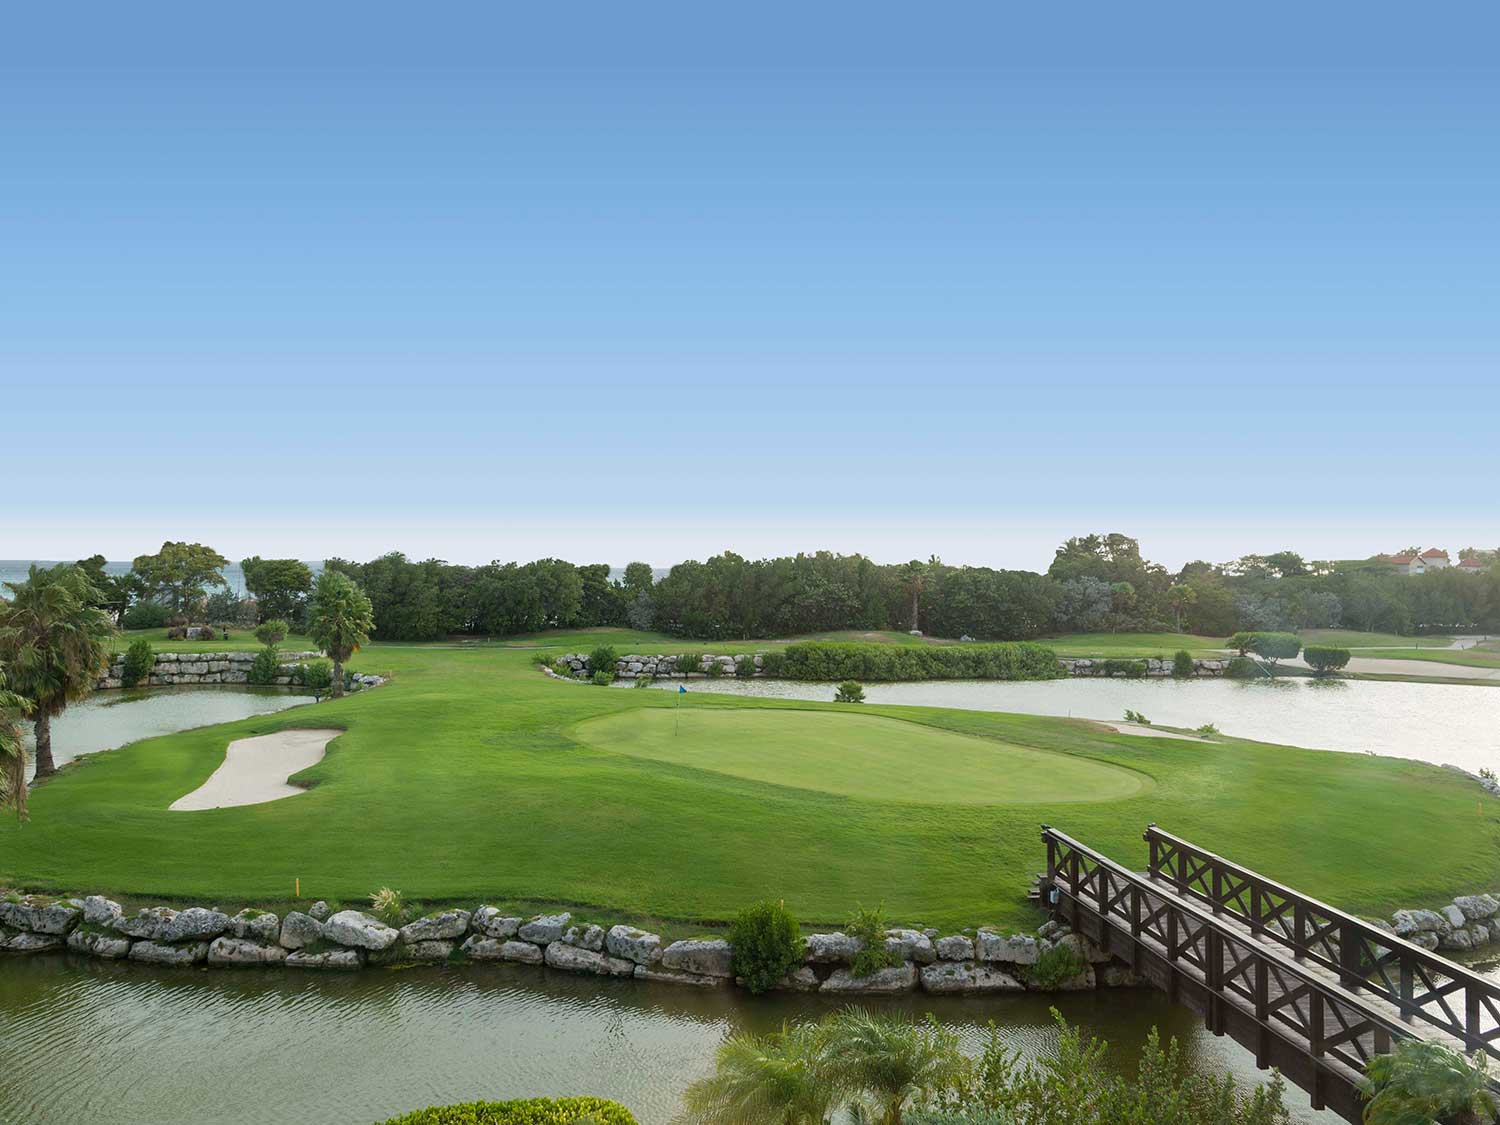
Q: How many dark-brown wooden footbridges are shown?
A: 1